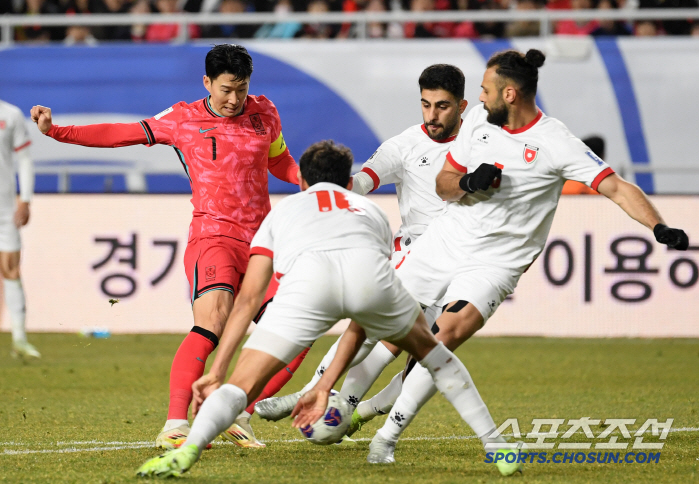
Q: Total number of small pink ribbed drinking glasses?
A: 0